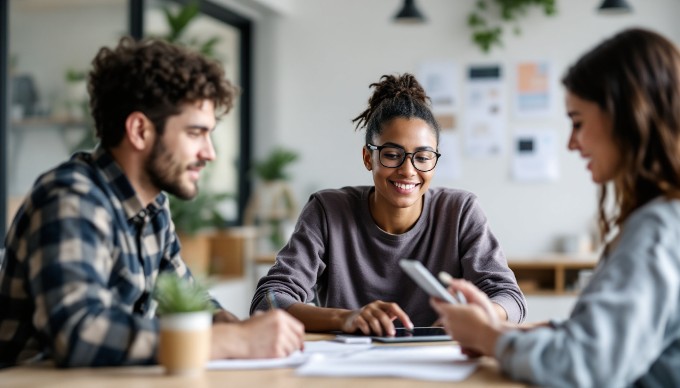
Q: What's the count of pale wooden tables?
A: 1